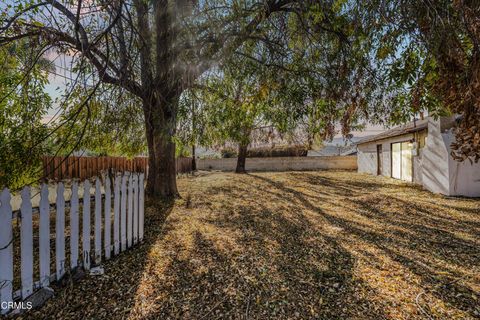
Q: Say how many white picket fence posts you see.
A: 13